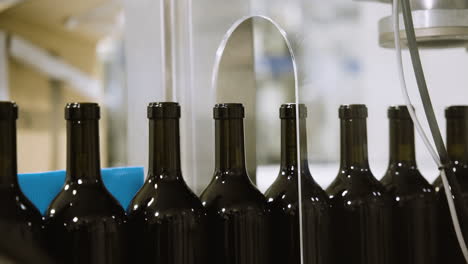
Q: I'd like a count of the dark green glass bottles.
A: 8